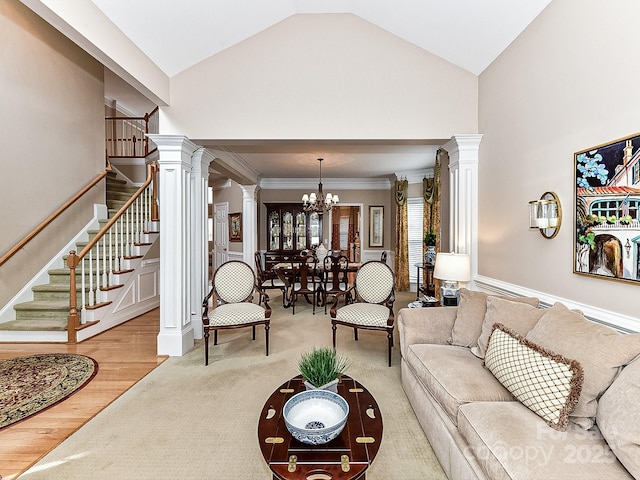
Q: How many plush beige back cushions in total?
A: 4